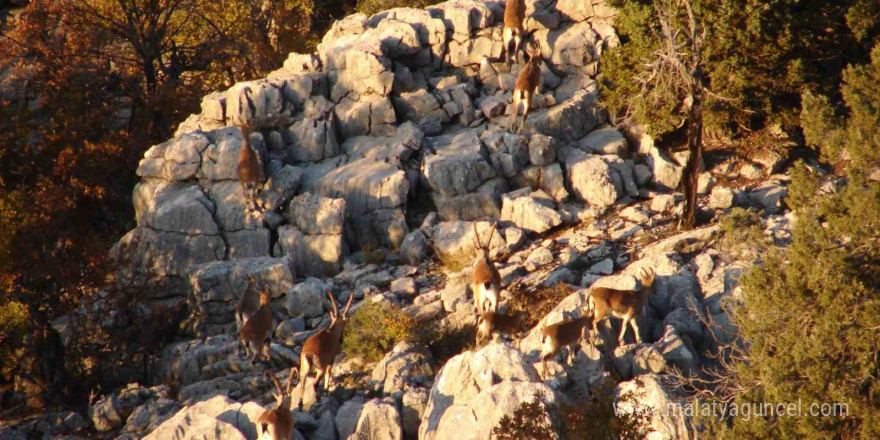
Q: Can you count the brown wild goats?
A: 11